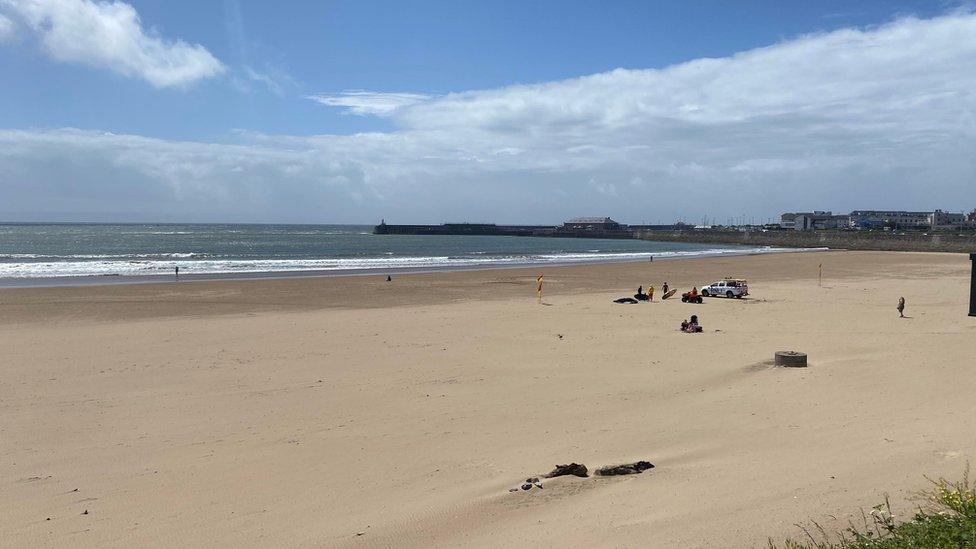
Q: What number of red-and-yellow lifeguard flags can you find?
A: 2